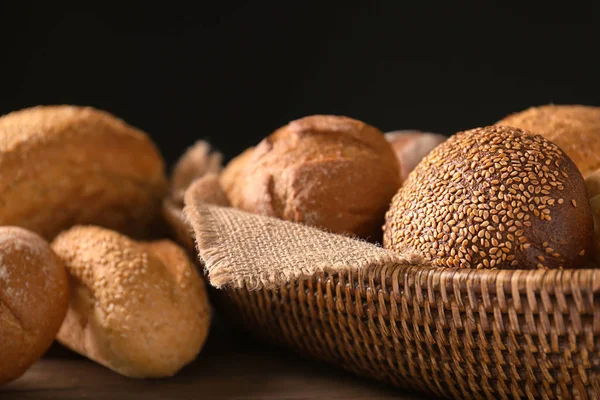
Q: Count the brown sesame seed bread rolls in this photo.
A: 1